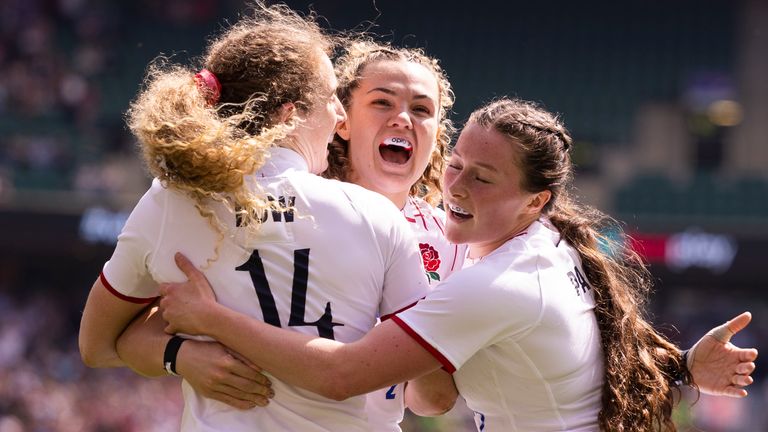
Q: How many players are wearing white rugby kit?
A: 3